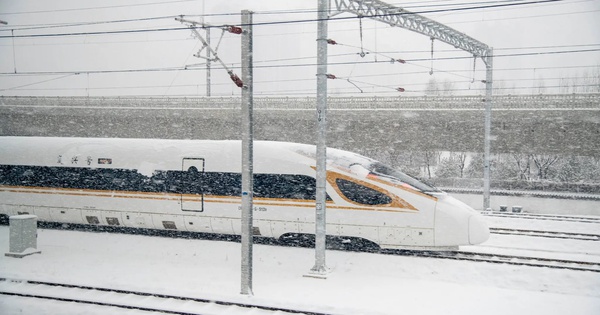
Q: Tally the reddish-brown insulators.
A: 6